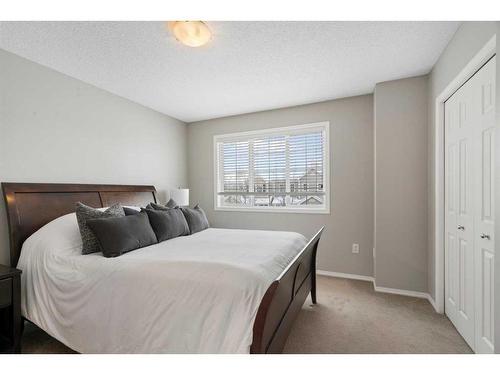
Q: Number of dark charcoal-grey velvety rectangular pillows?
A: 3